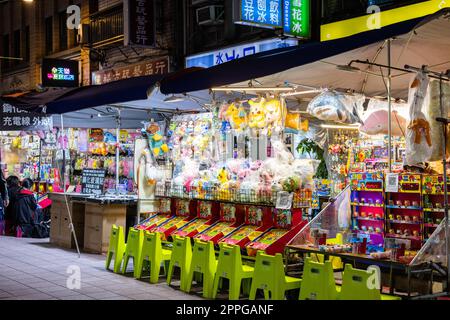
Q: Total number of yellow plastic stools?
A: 9